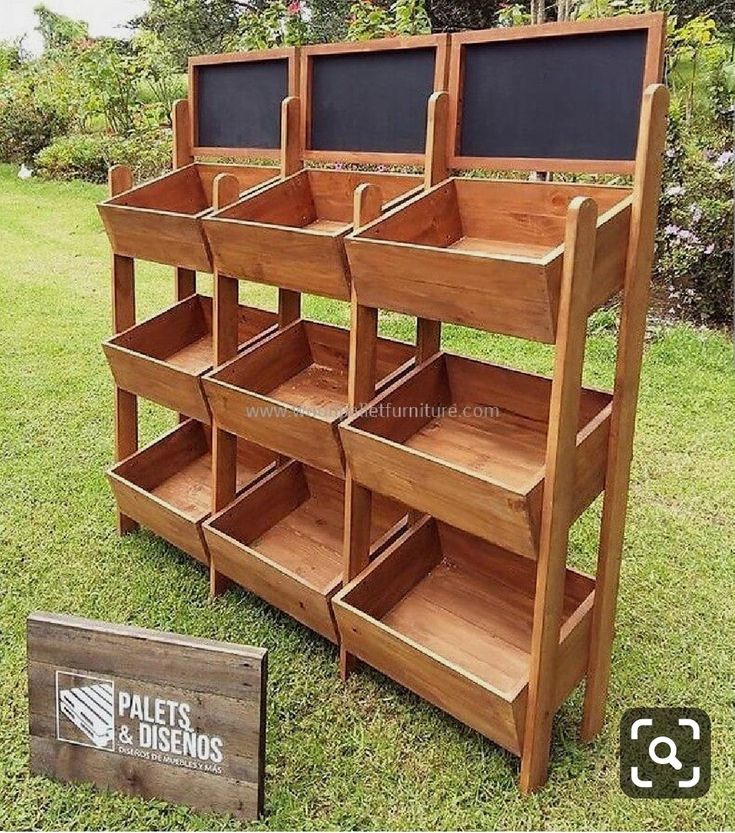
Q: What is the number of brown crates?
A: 9